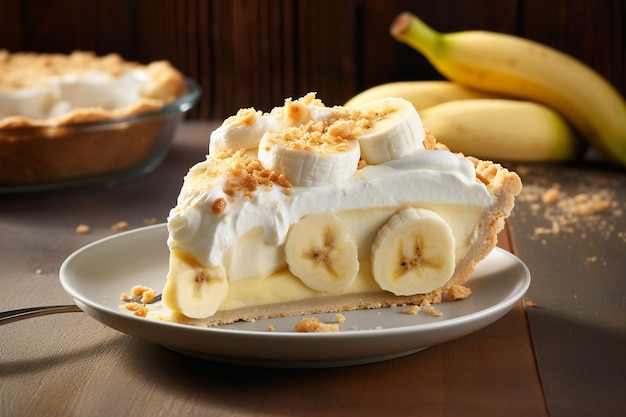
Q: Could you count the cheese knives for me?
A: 0